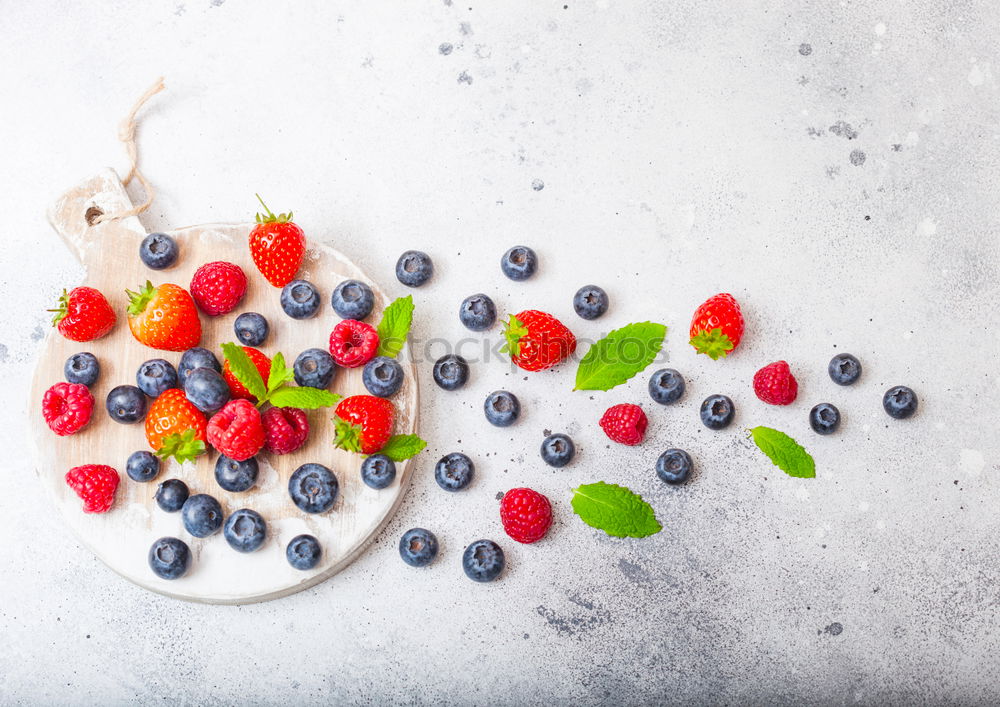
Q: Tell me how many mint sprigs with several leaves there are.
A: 1